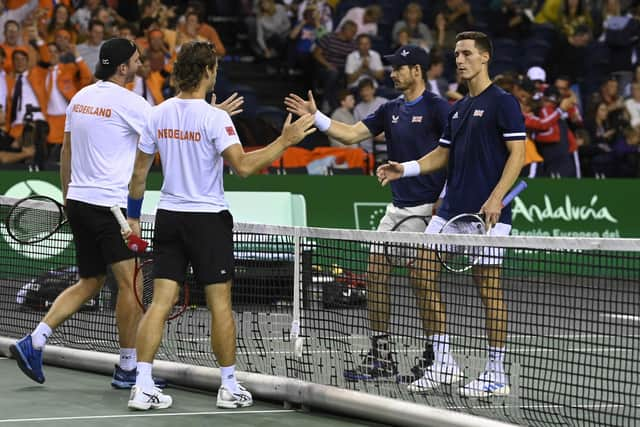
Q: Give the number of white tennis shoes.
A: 4